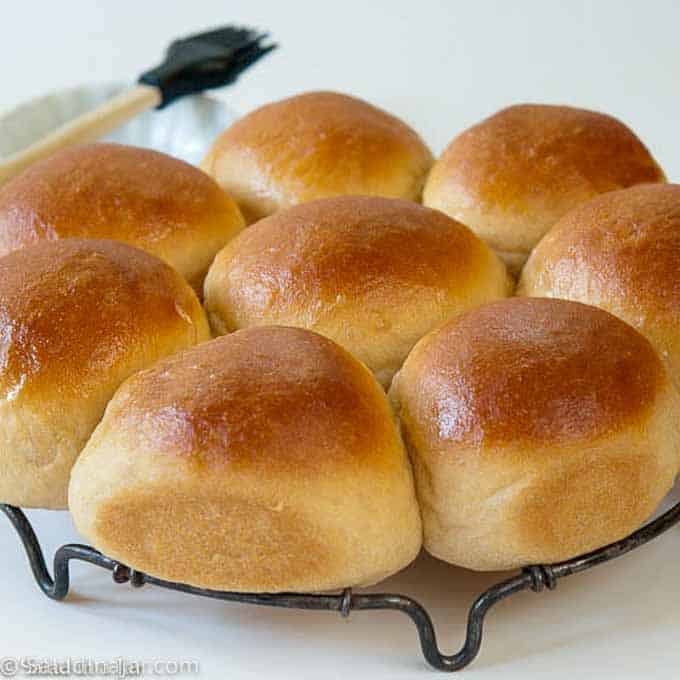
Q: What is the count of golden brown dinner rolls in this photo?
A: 8